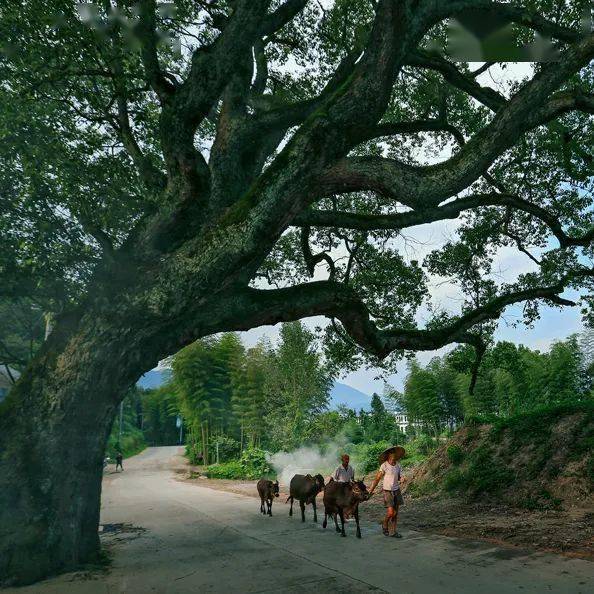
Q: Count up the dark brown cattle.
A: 3